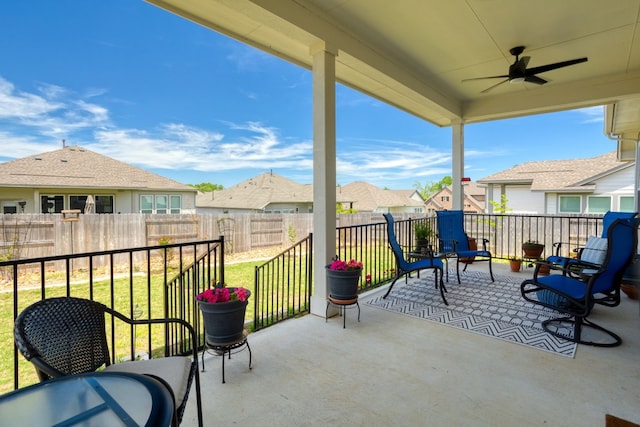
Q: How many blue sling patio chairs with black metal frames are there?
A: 4